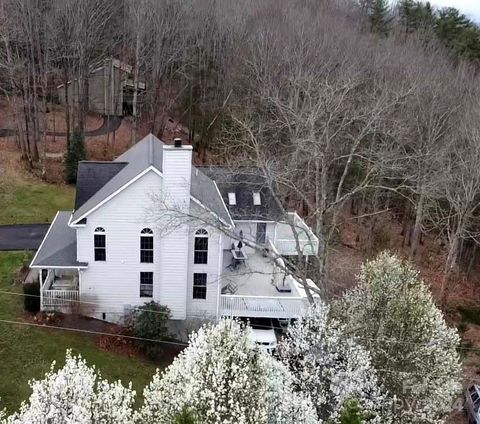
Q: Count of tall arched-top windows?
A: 3